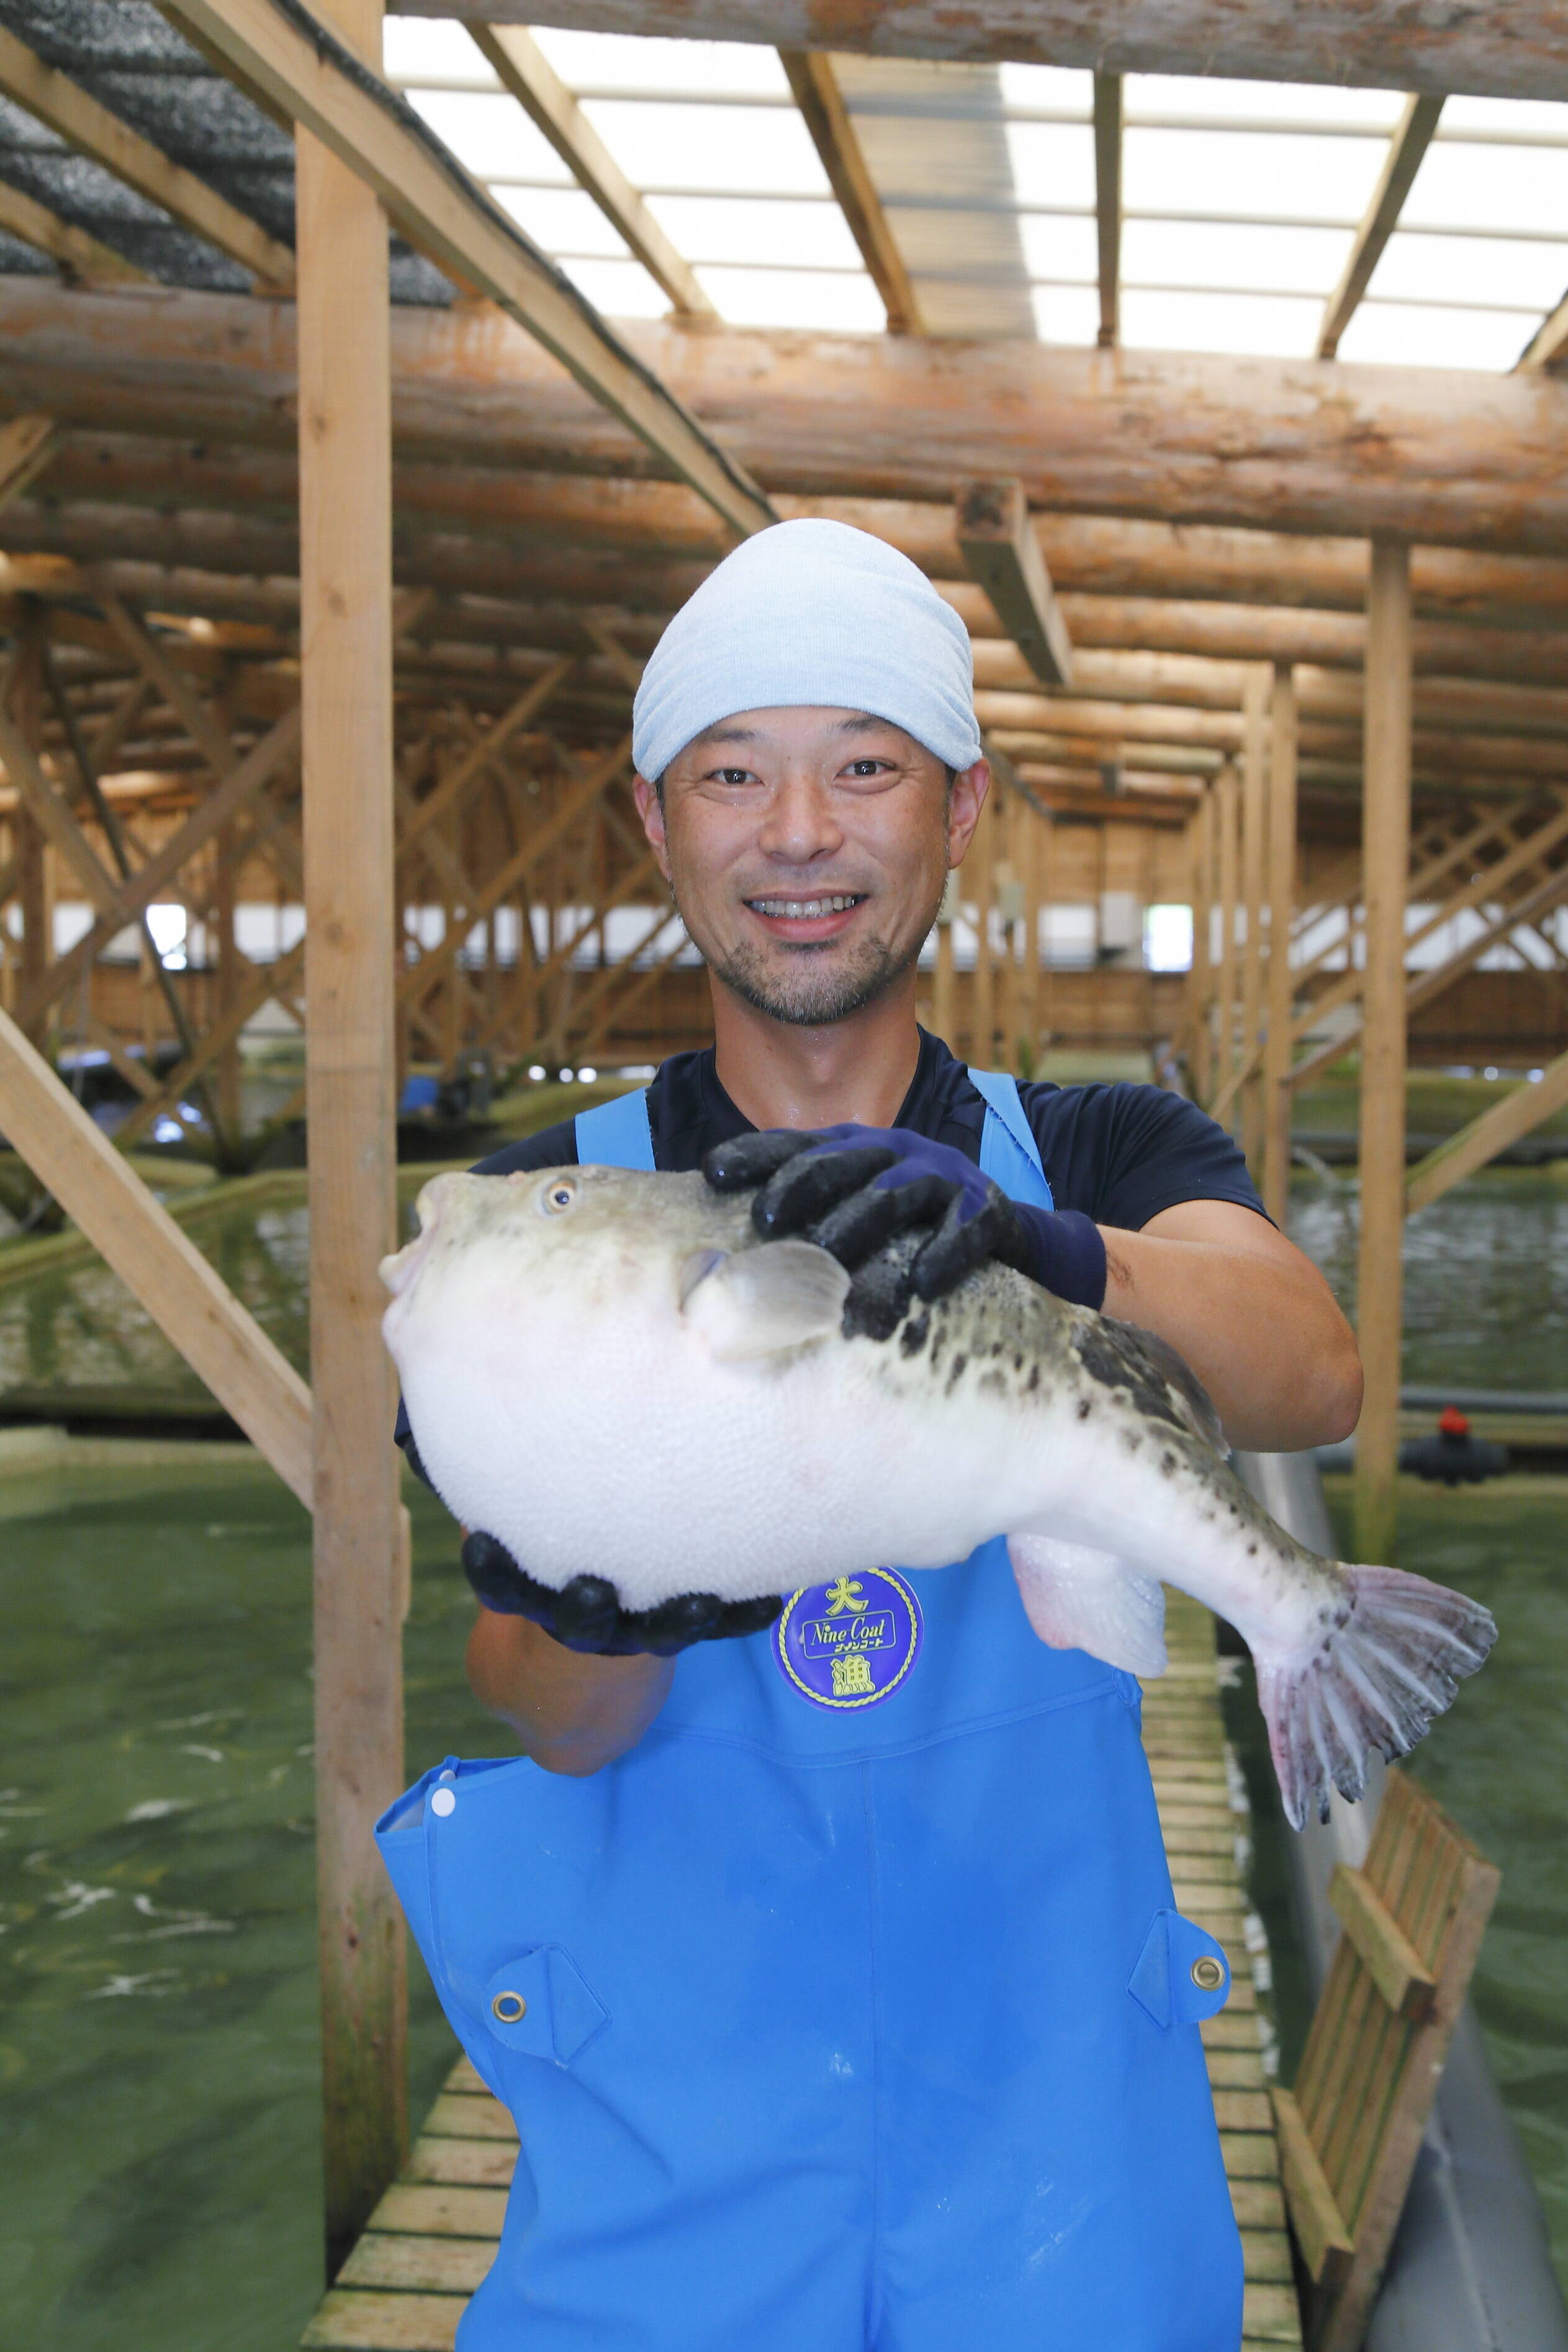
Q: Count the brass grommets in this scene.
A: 2